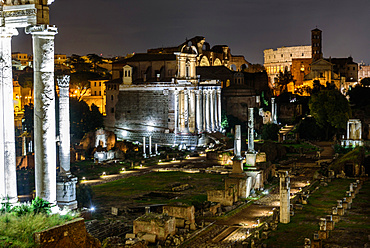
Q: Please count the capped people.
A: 0